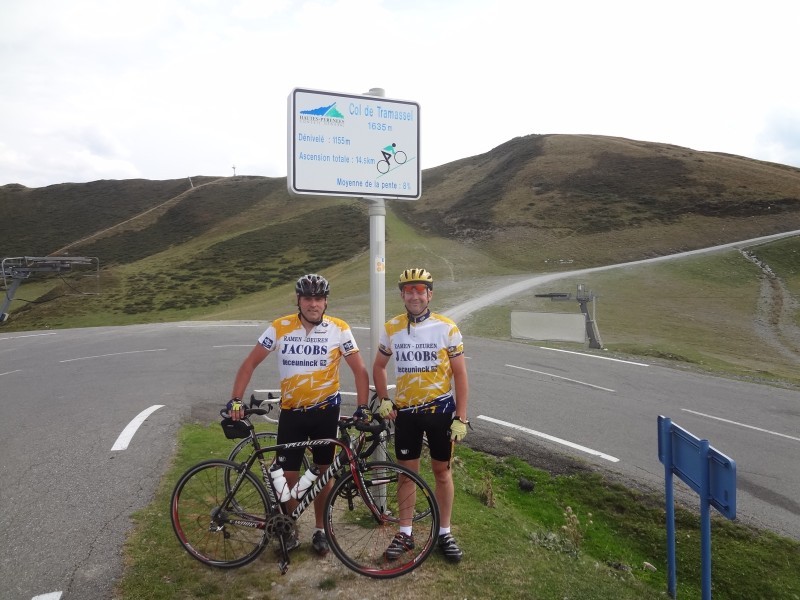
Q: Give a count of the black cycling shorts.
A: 2